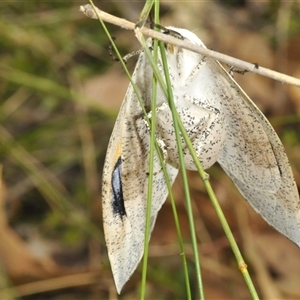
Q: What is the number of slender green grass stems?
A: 4